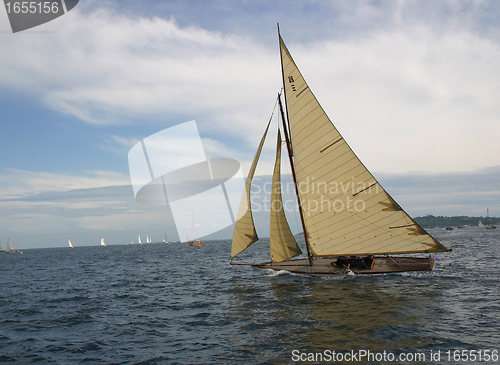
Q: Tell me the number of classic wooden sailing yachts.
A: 1